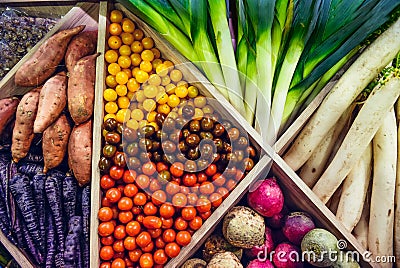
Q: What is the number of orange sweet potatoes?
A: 8